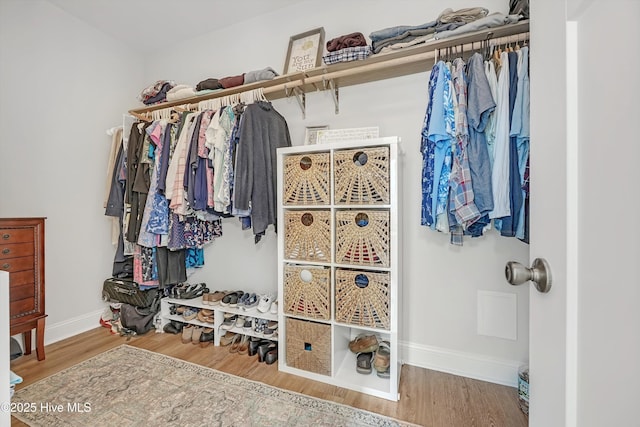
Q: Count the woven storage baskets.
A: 7